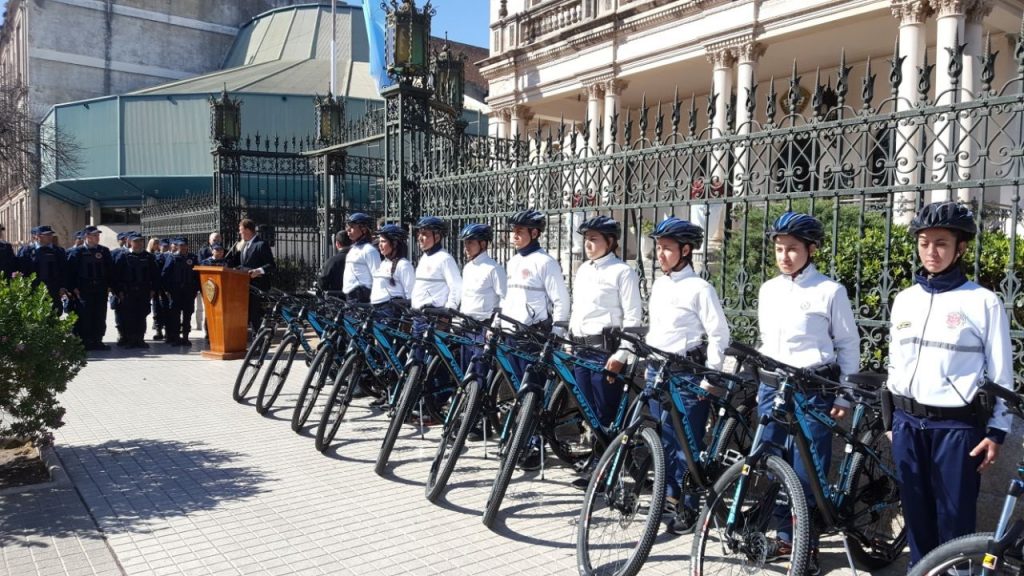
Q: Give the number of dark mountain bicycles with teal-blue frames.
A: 10